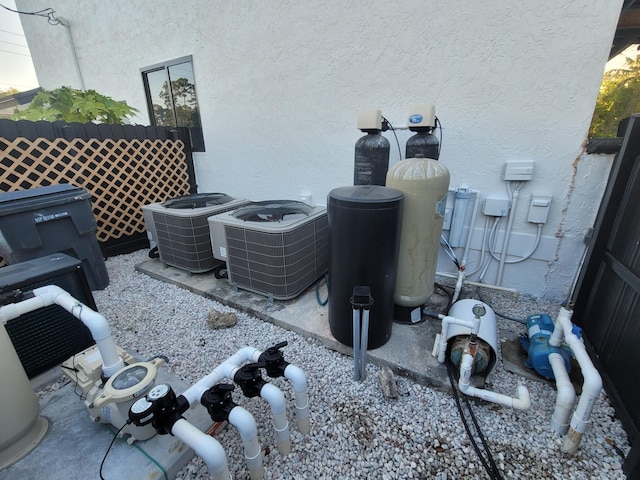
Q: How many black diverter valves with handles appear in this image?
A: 3